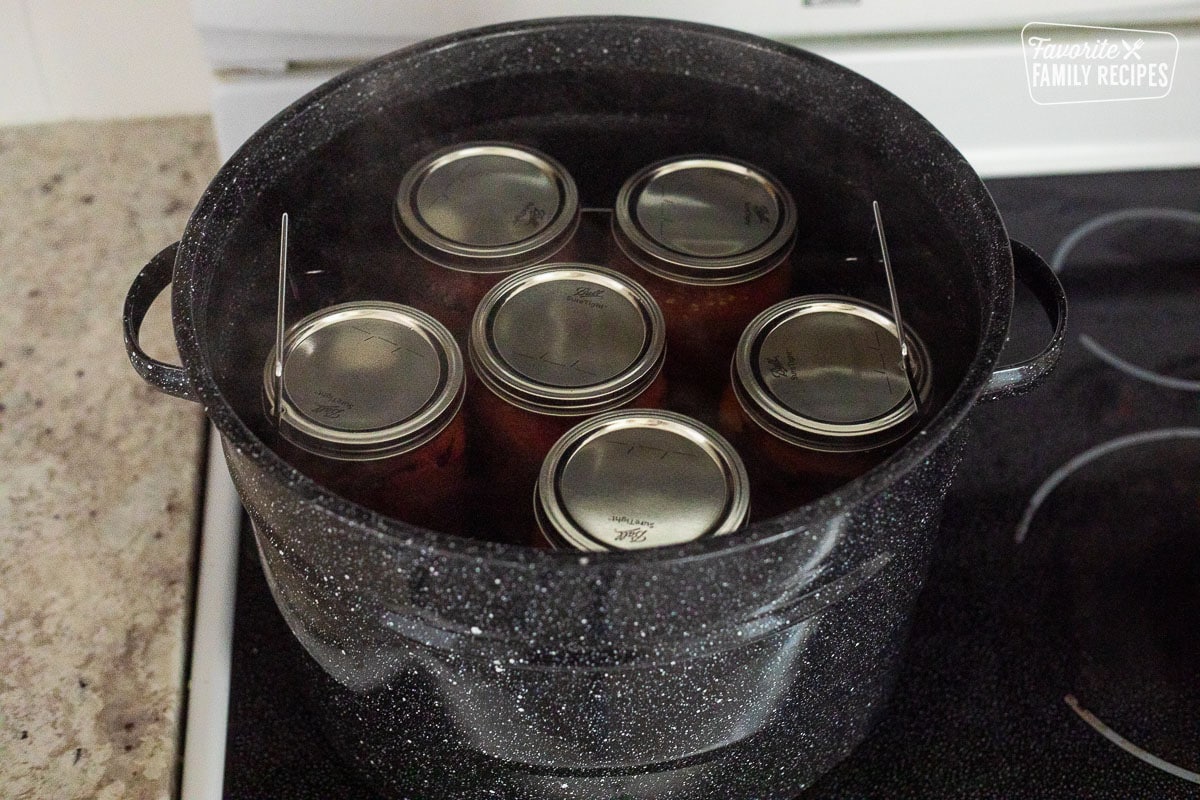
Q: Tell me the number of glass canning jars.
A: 6